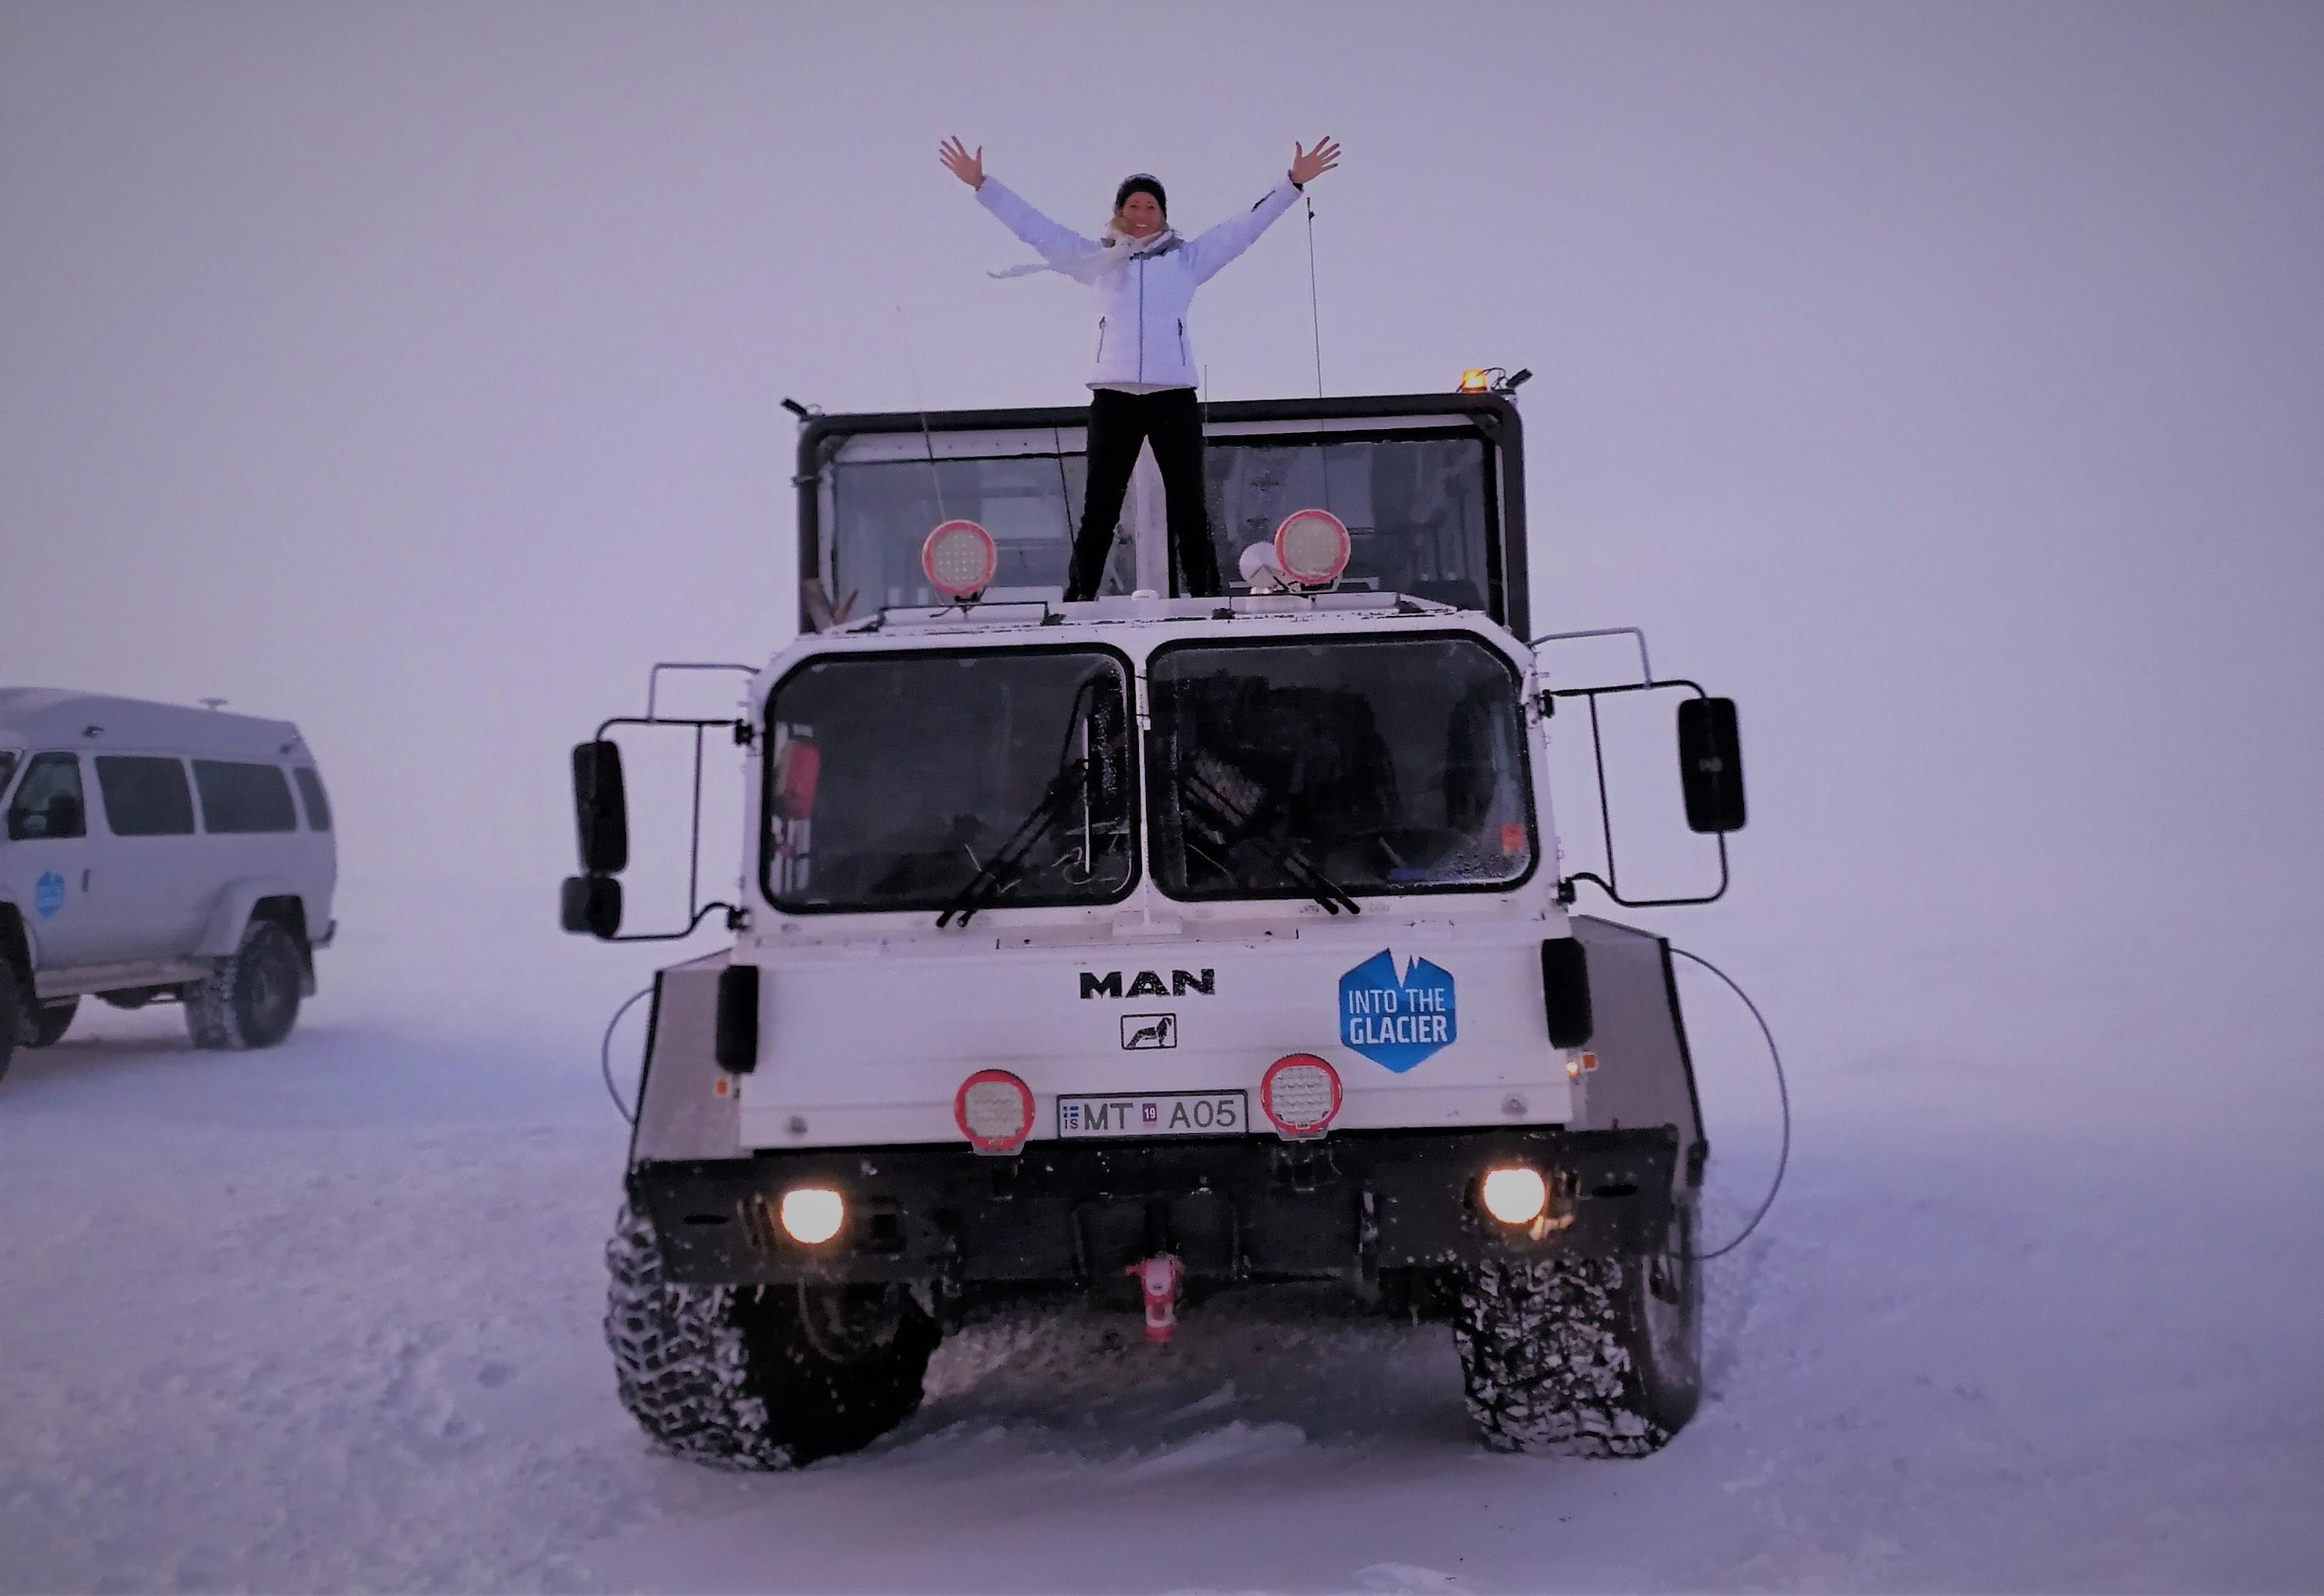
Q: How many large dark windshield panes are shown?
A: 2